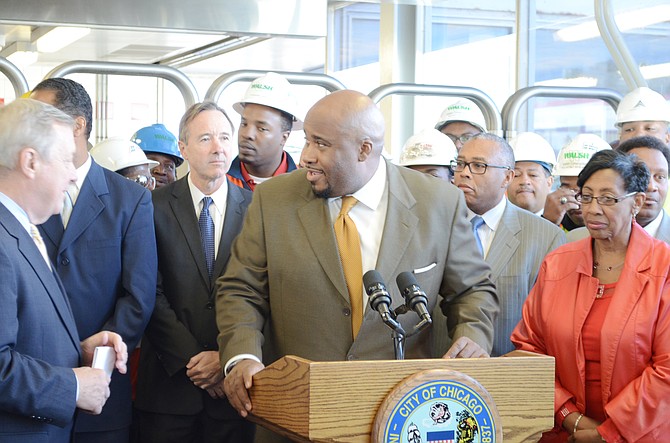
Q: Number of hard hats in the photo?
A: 8